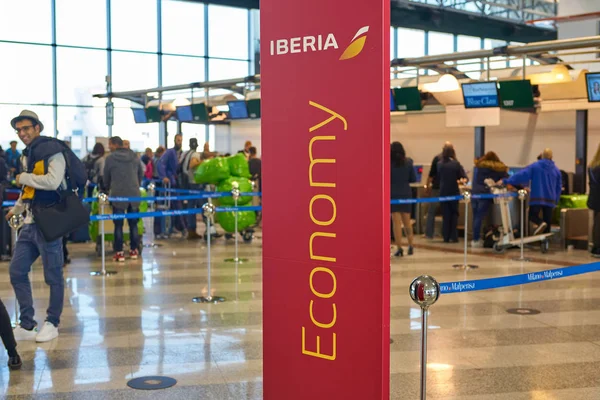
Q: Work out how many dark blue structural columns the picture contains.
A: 2